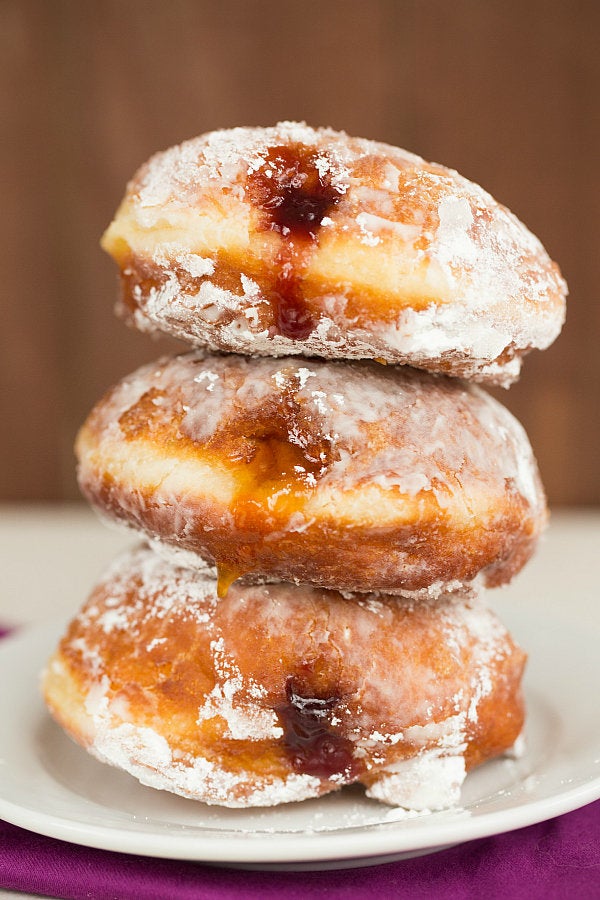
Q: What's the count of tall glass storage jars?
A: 0